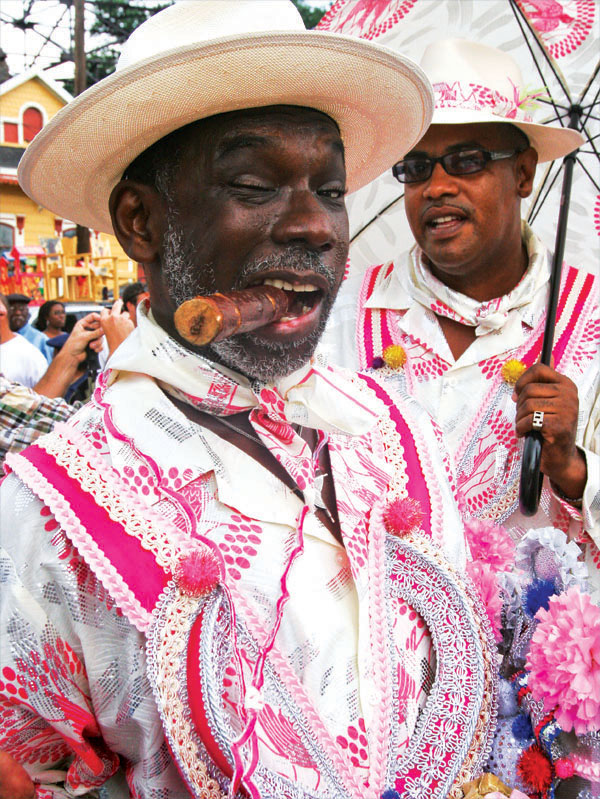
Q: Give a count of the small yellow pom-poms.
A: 2